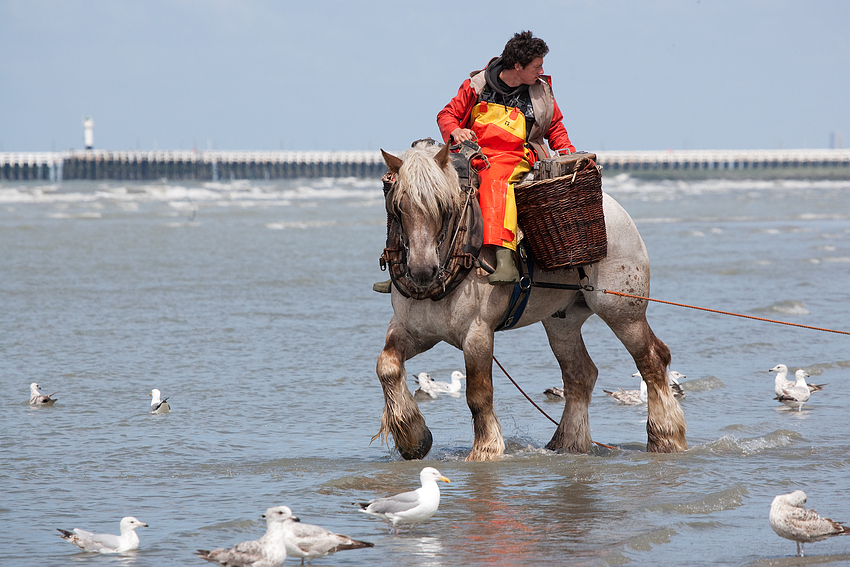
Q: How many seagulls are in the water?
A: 14